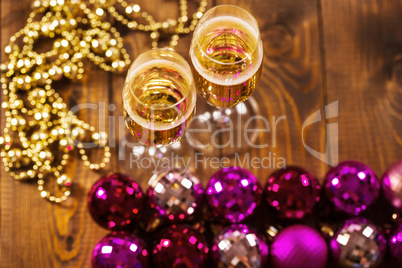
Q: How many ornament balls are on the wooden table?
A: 12